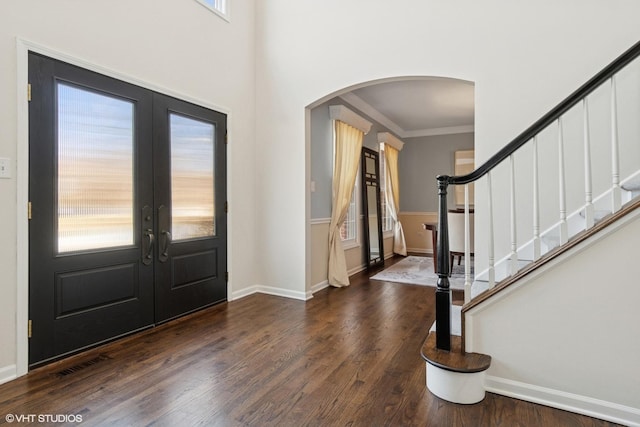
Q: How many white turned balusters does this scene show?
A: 7